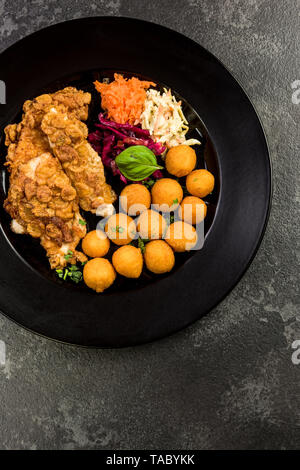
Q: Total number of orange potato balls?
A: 12